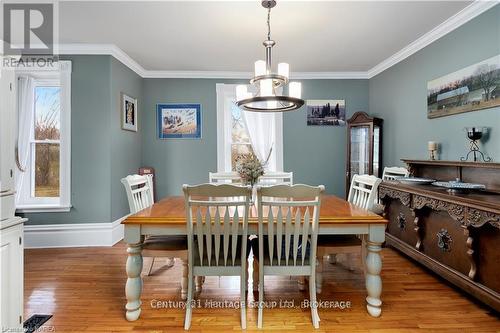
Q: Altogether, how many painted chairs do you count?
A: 7